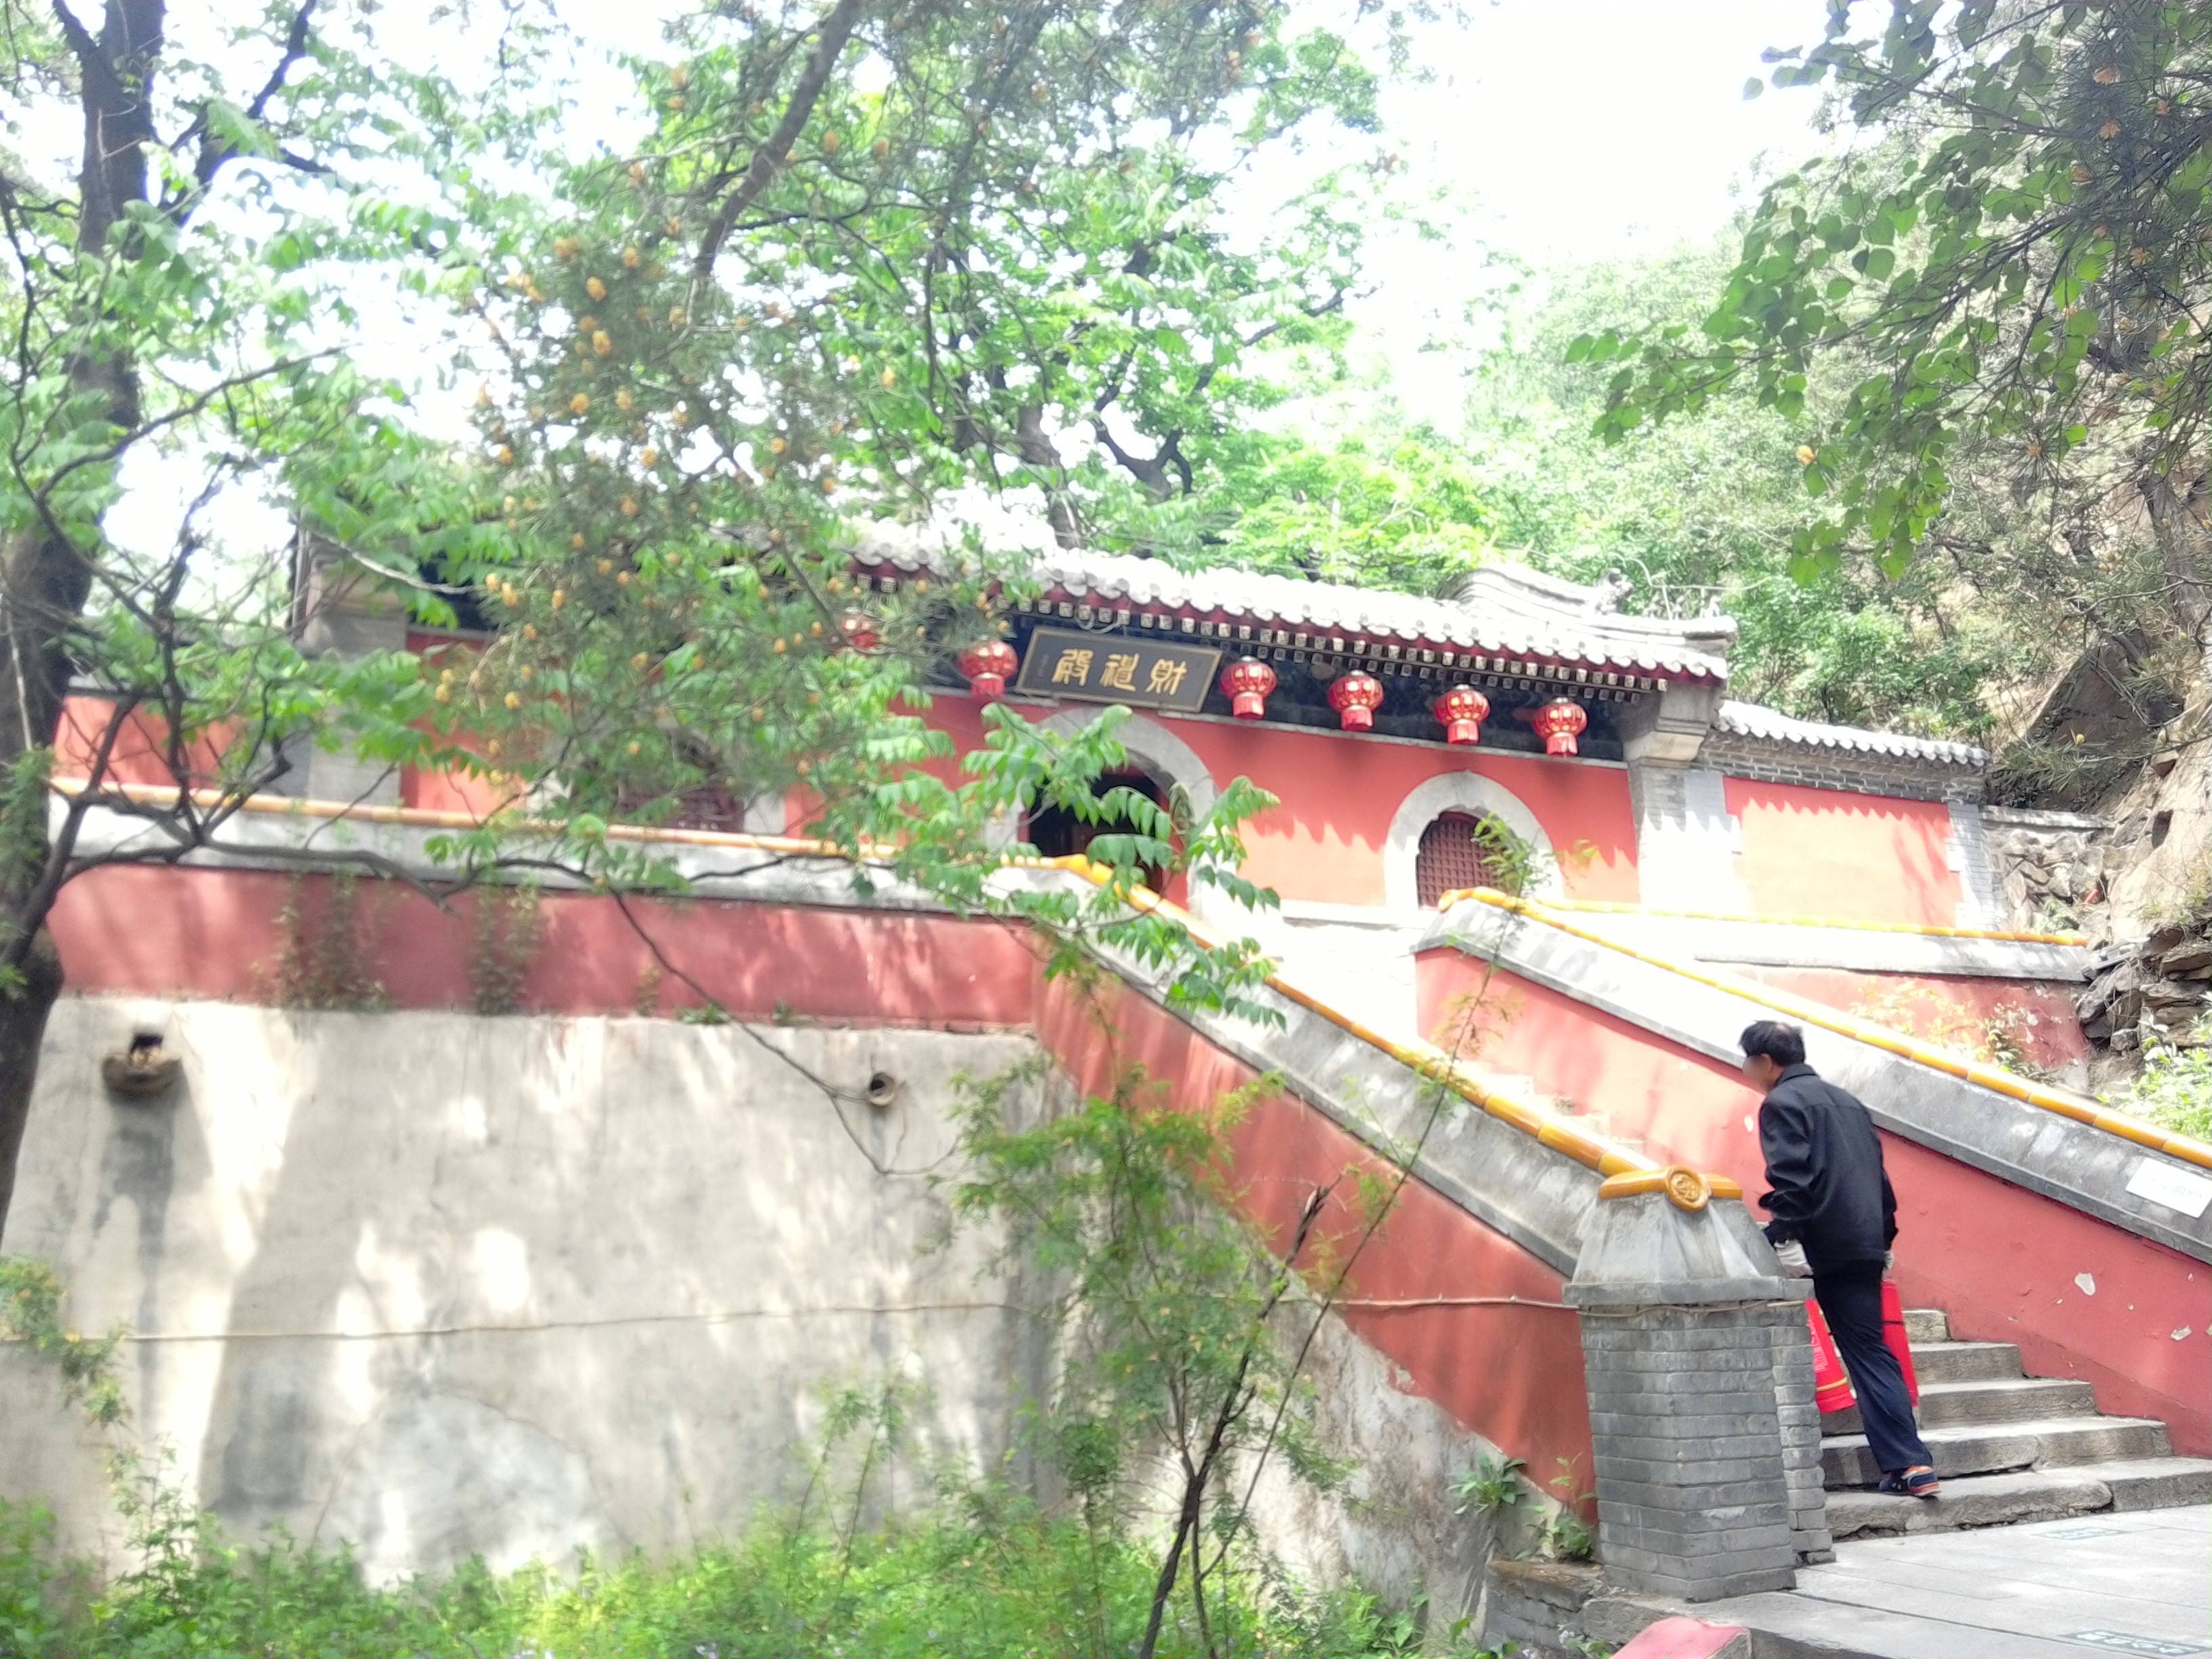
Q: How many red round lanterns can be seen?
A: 6